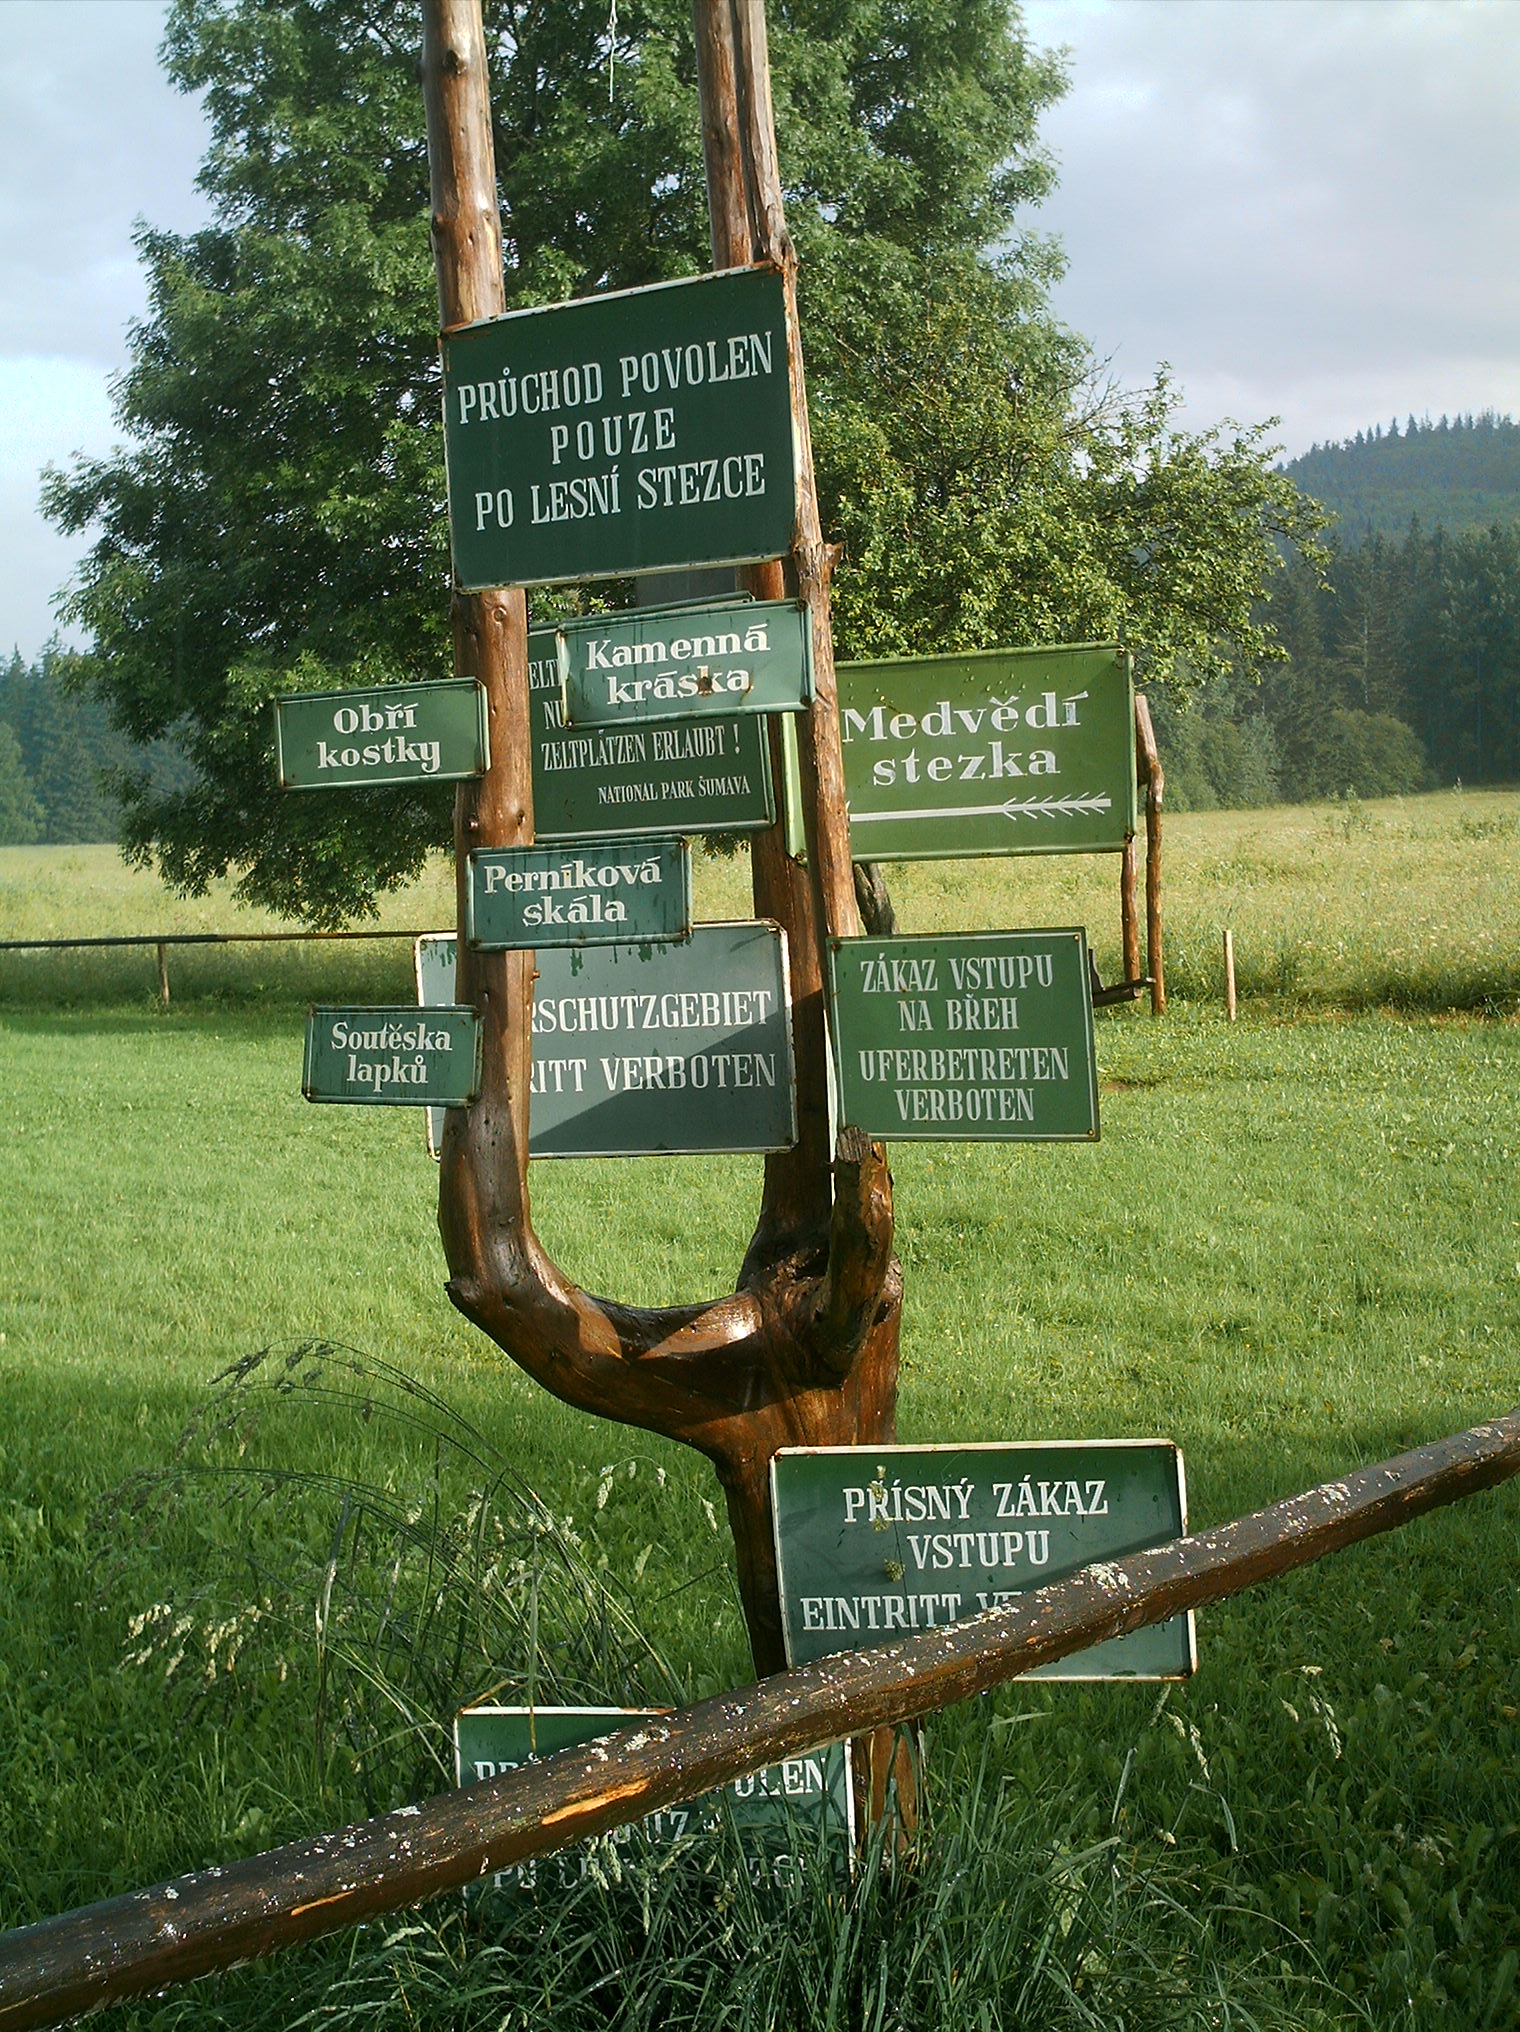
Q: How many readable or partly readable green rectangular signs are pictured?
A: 11